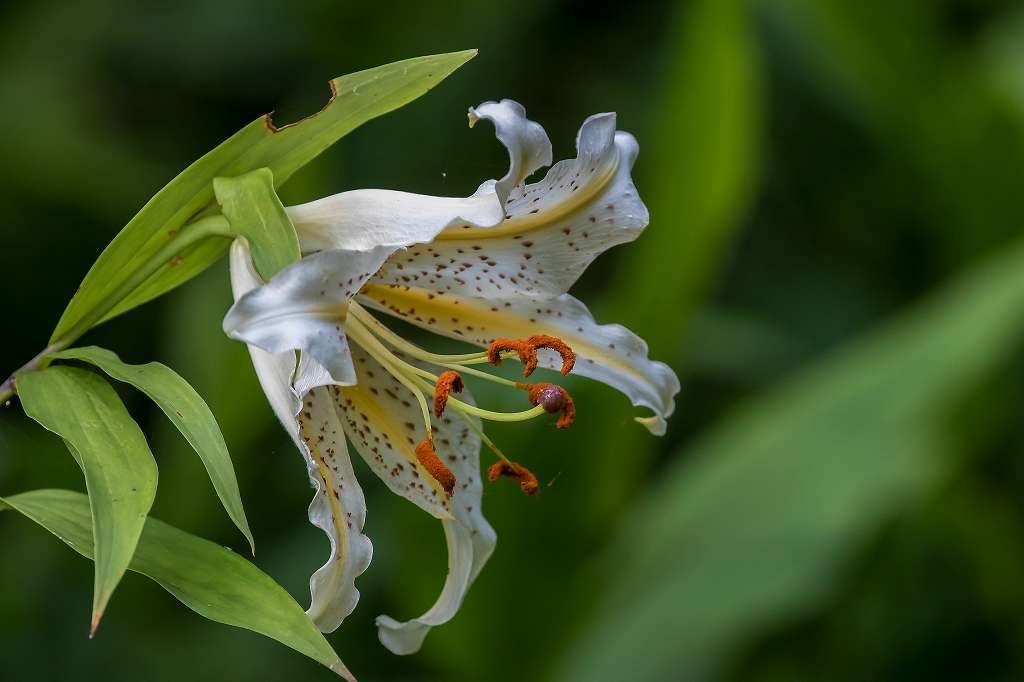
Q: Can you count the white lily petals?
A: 6